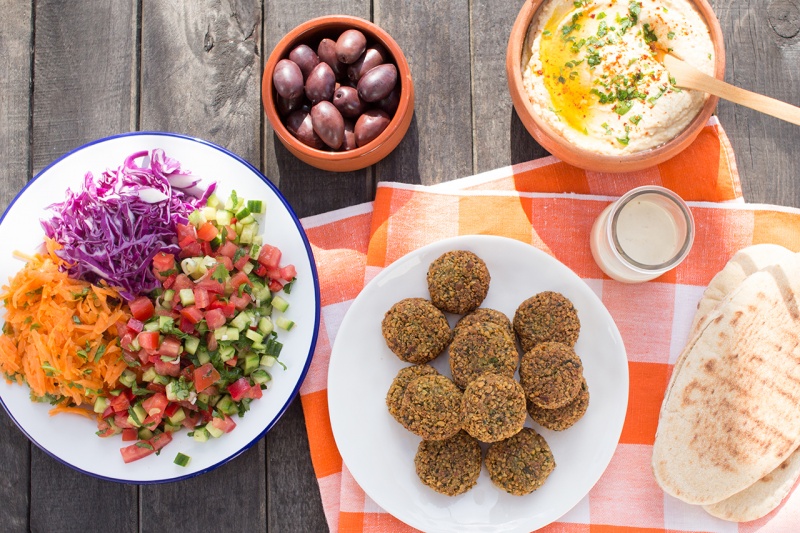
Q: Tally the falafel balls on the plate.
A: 12